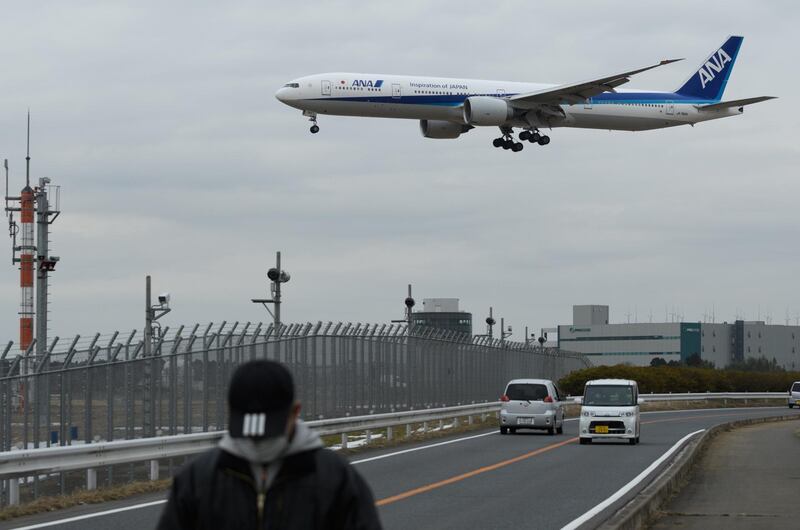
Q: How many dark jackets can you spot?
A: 1